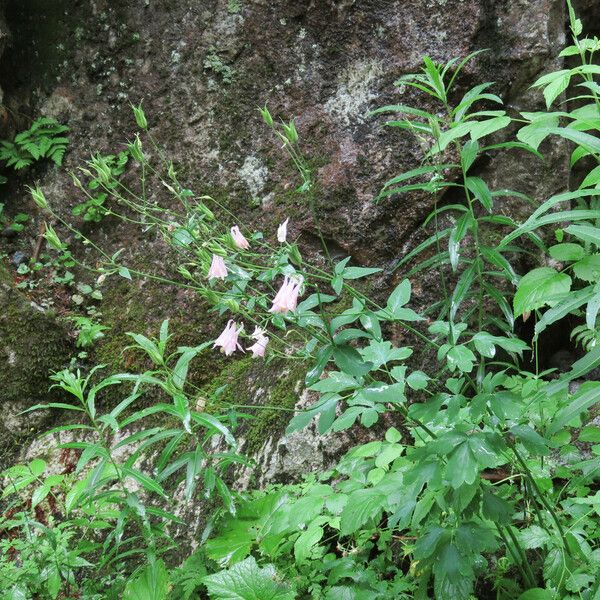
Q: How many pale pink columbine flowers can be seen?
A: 6